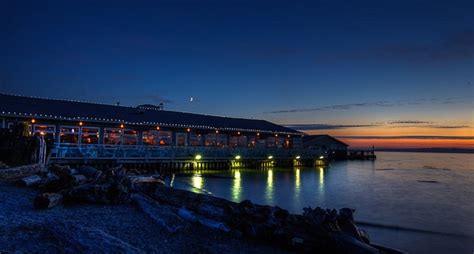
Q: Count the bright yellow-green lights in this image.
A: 5